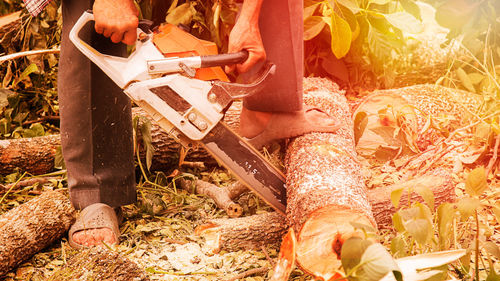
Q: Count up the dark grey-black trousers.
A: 1